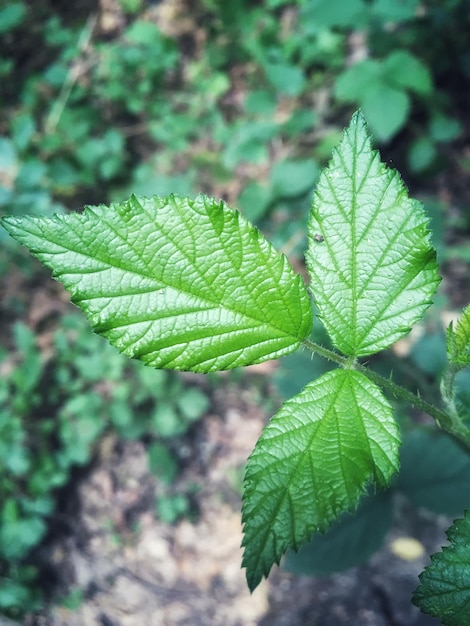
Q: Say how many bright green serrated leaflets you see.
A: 3